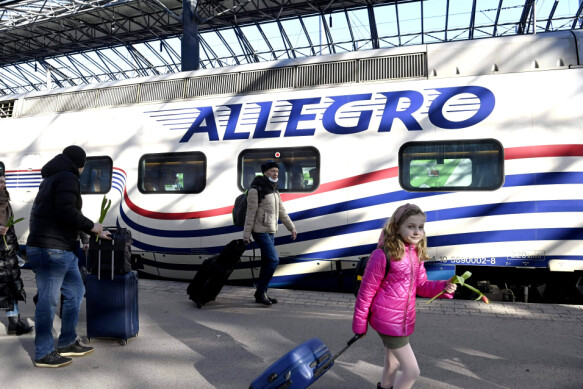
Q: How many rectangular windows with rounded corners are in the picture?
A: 4